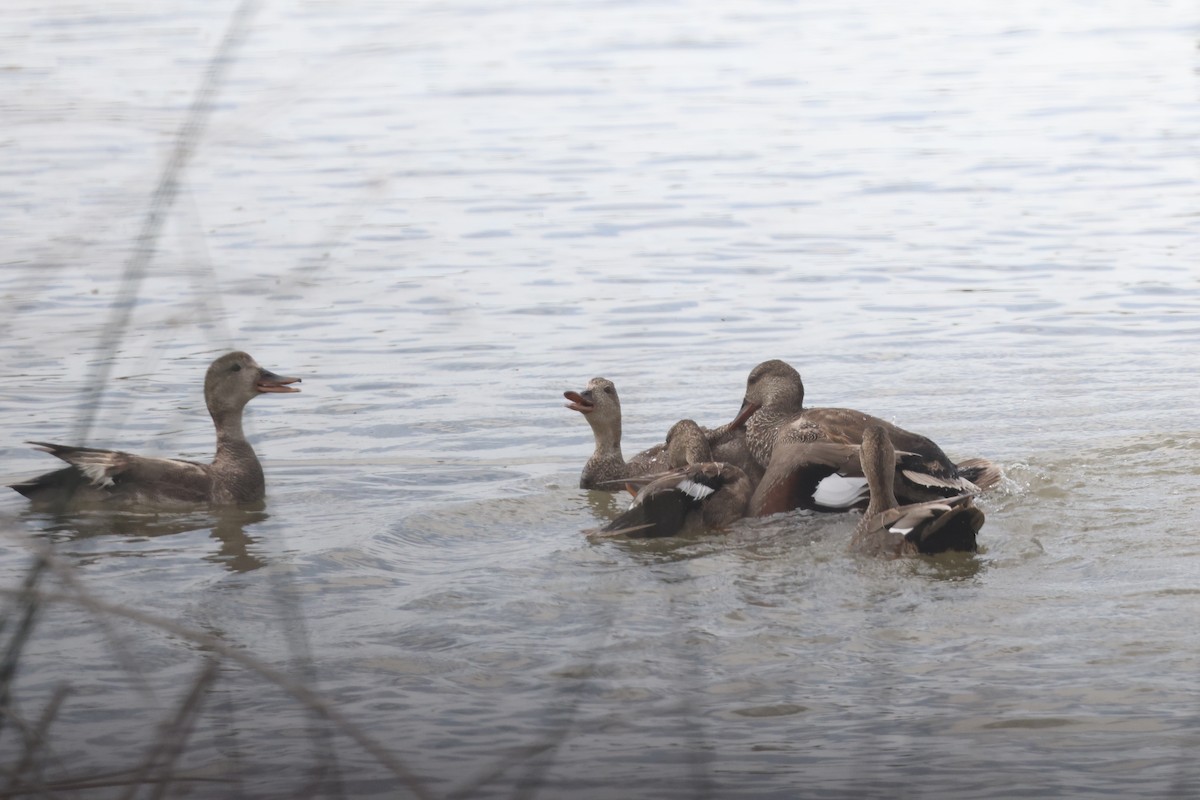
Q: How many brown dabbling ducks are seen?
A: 5